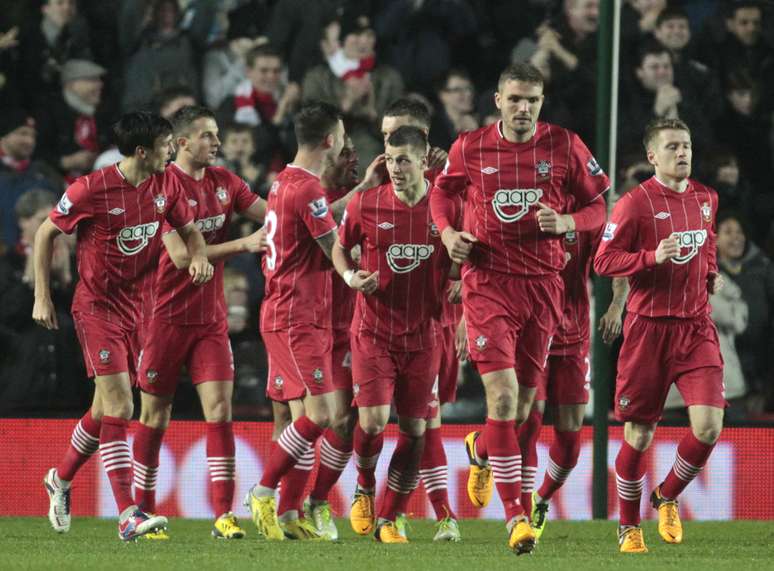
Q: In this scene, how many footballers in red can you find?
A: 9